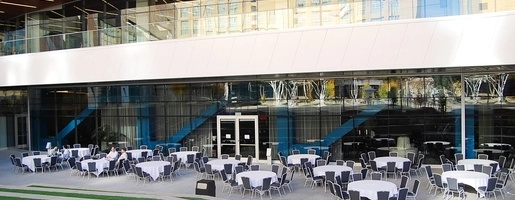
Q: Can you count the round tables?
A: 14